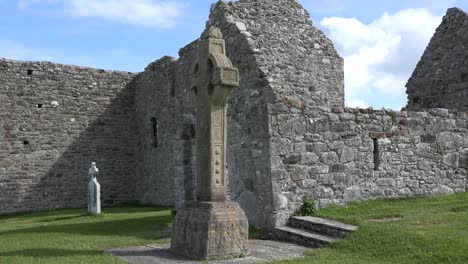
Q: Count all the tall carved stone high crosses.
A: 1